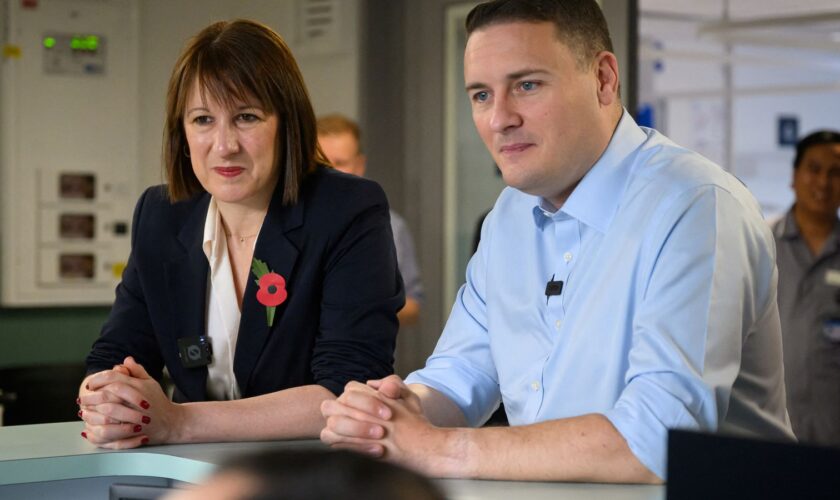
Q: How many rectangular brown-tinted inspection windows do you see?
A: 3